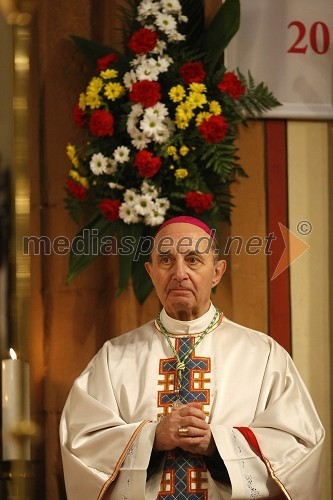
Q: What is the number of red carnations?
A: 12